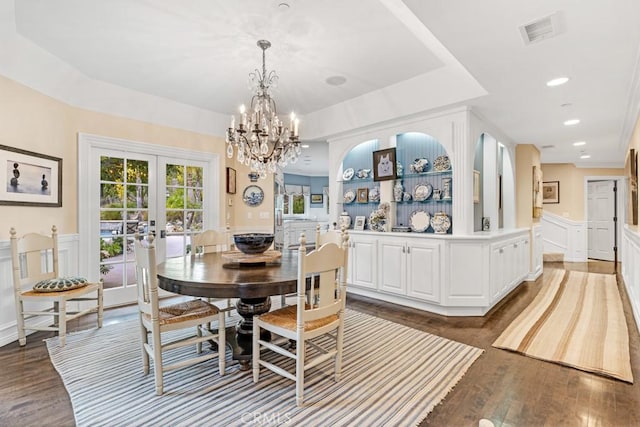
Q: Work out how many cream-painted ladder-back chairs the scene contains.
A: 5